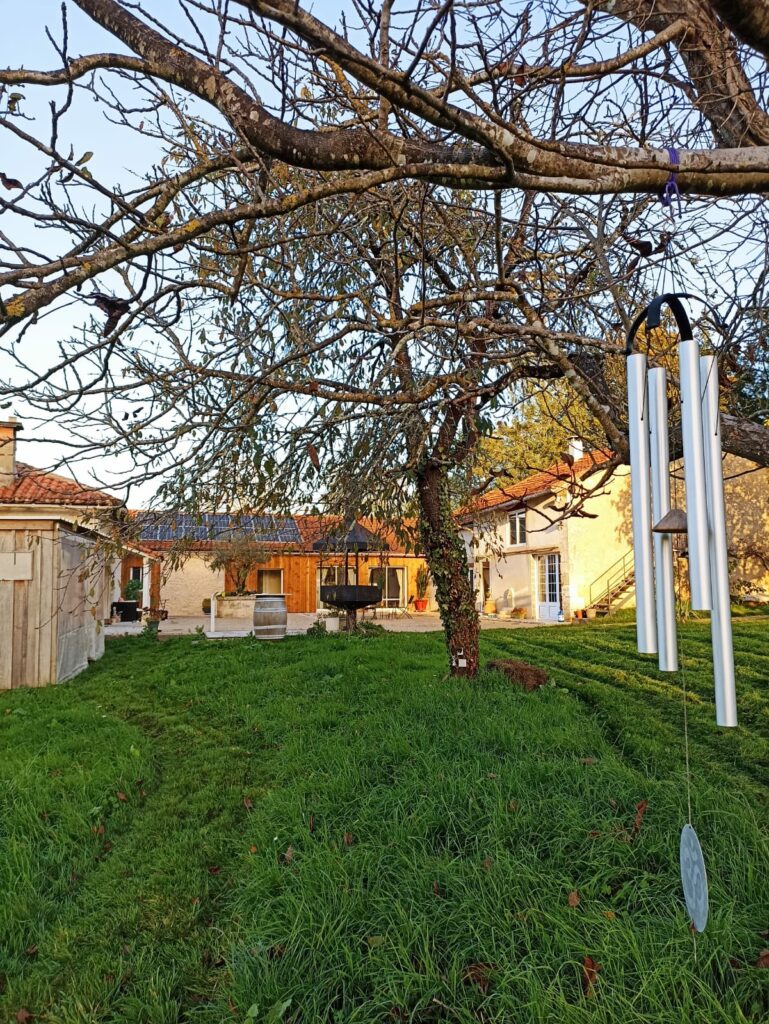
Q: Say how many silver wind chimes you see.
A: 4